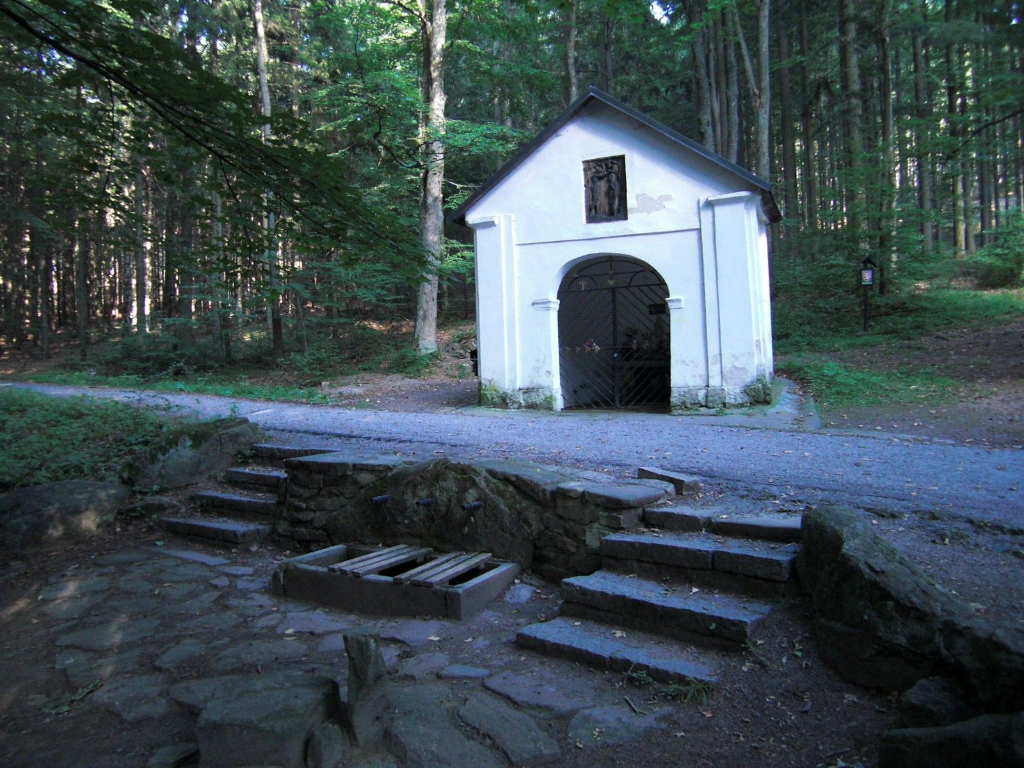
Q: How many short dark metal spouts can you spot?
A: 3